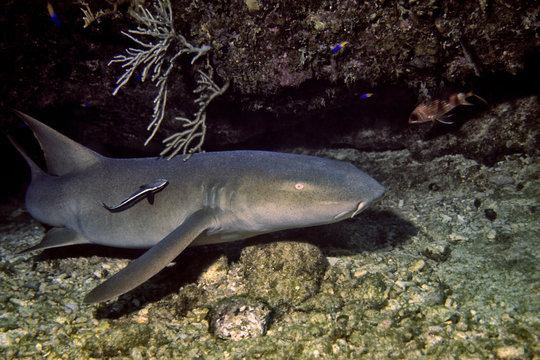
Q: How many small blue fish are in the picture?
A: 4